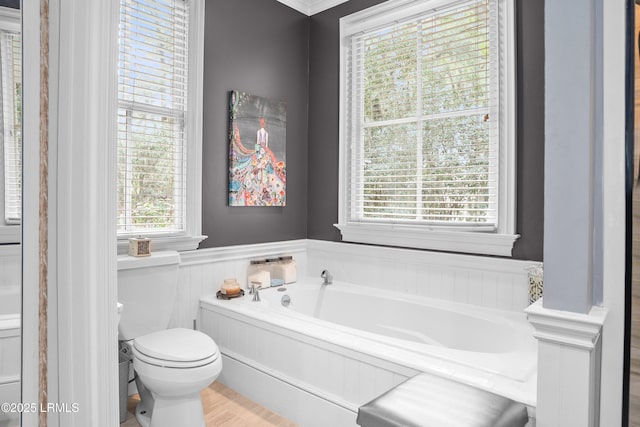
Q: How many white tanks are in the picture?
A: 1